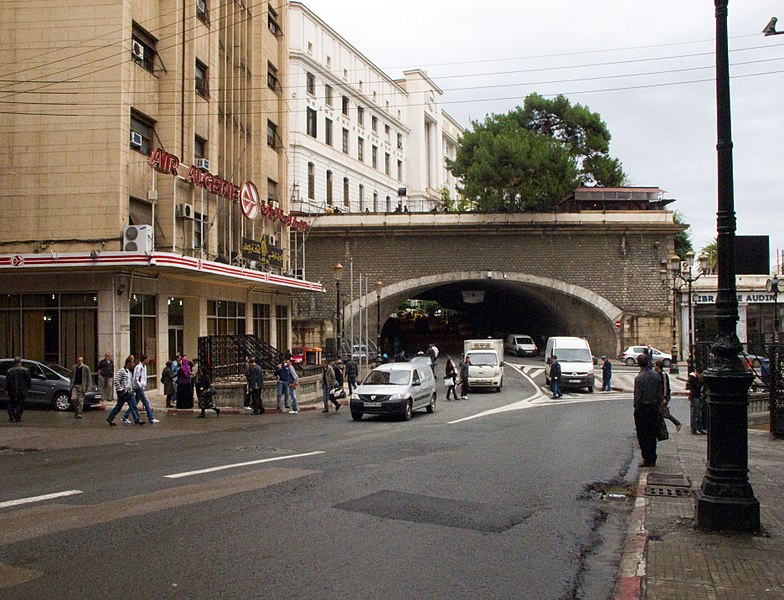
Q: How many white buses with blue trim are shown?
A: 0